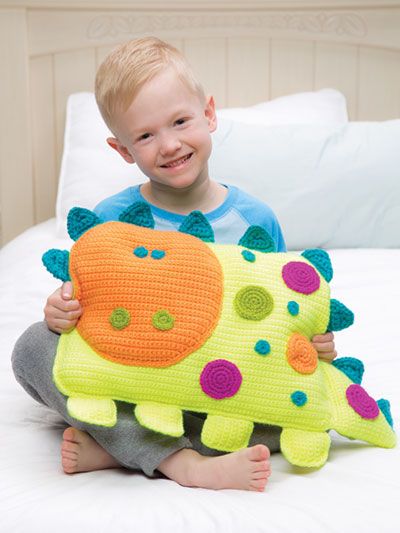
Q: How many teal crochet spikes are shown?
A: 9